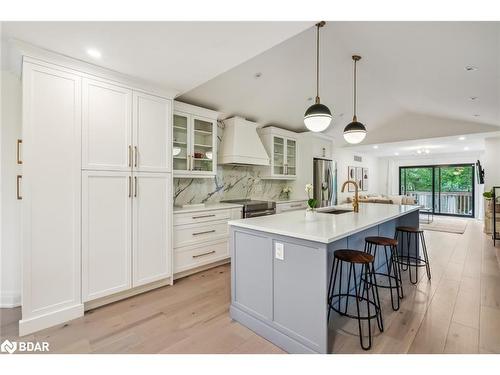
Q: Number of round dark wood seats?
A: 3